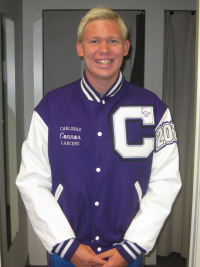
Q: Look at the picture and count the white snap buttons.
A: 6